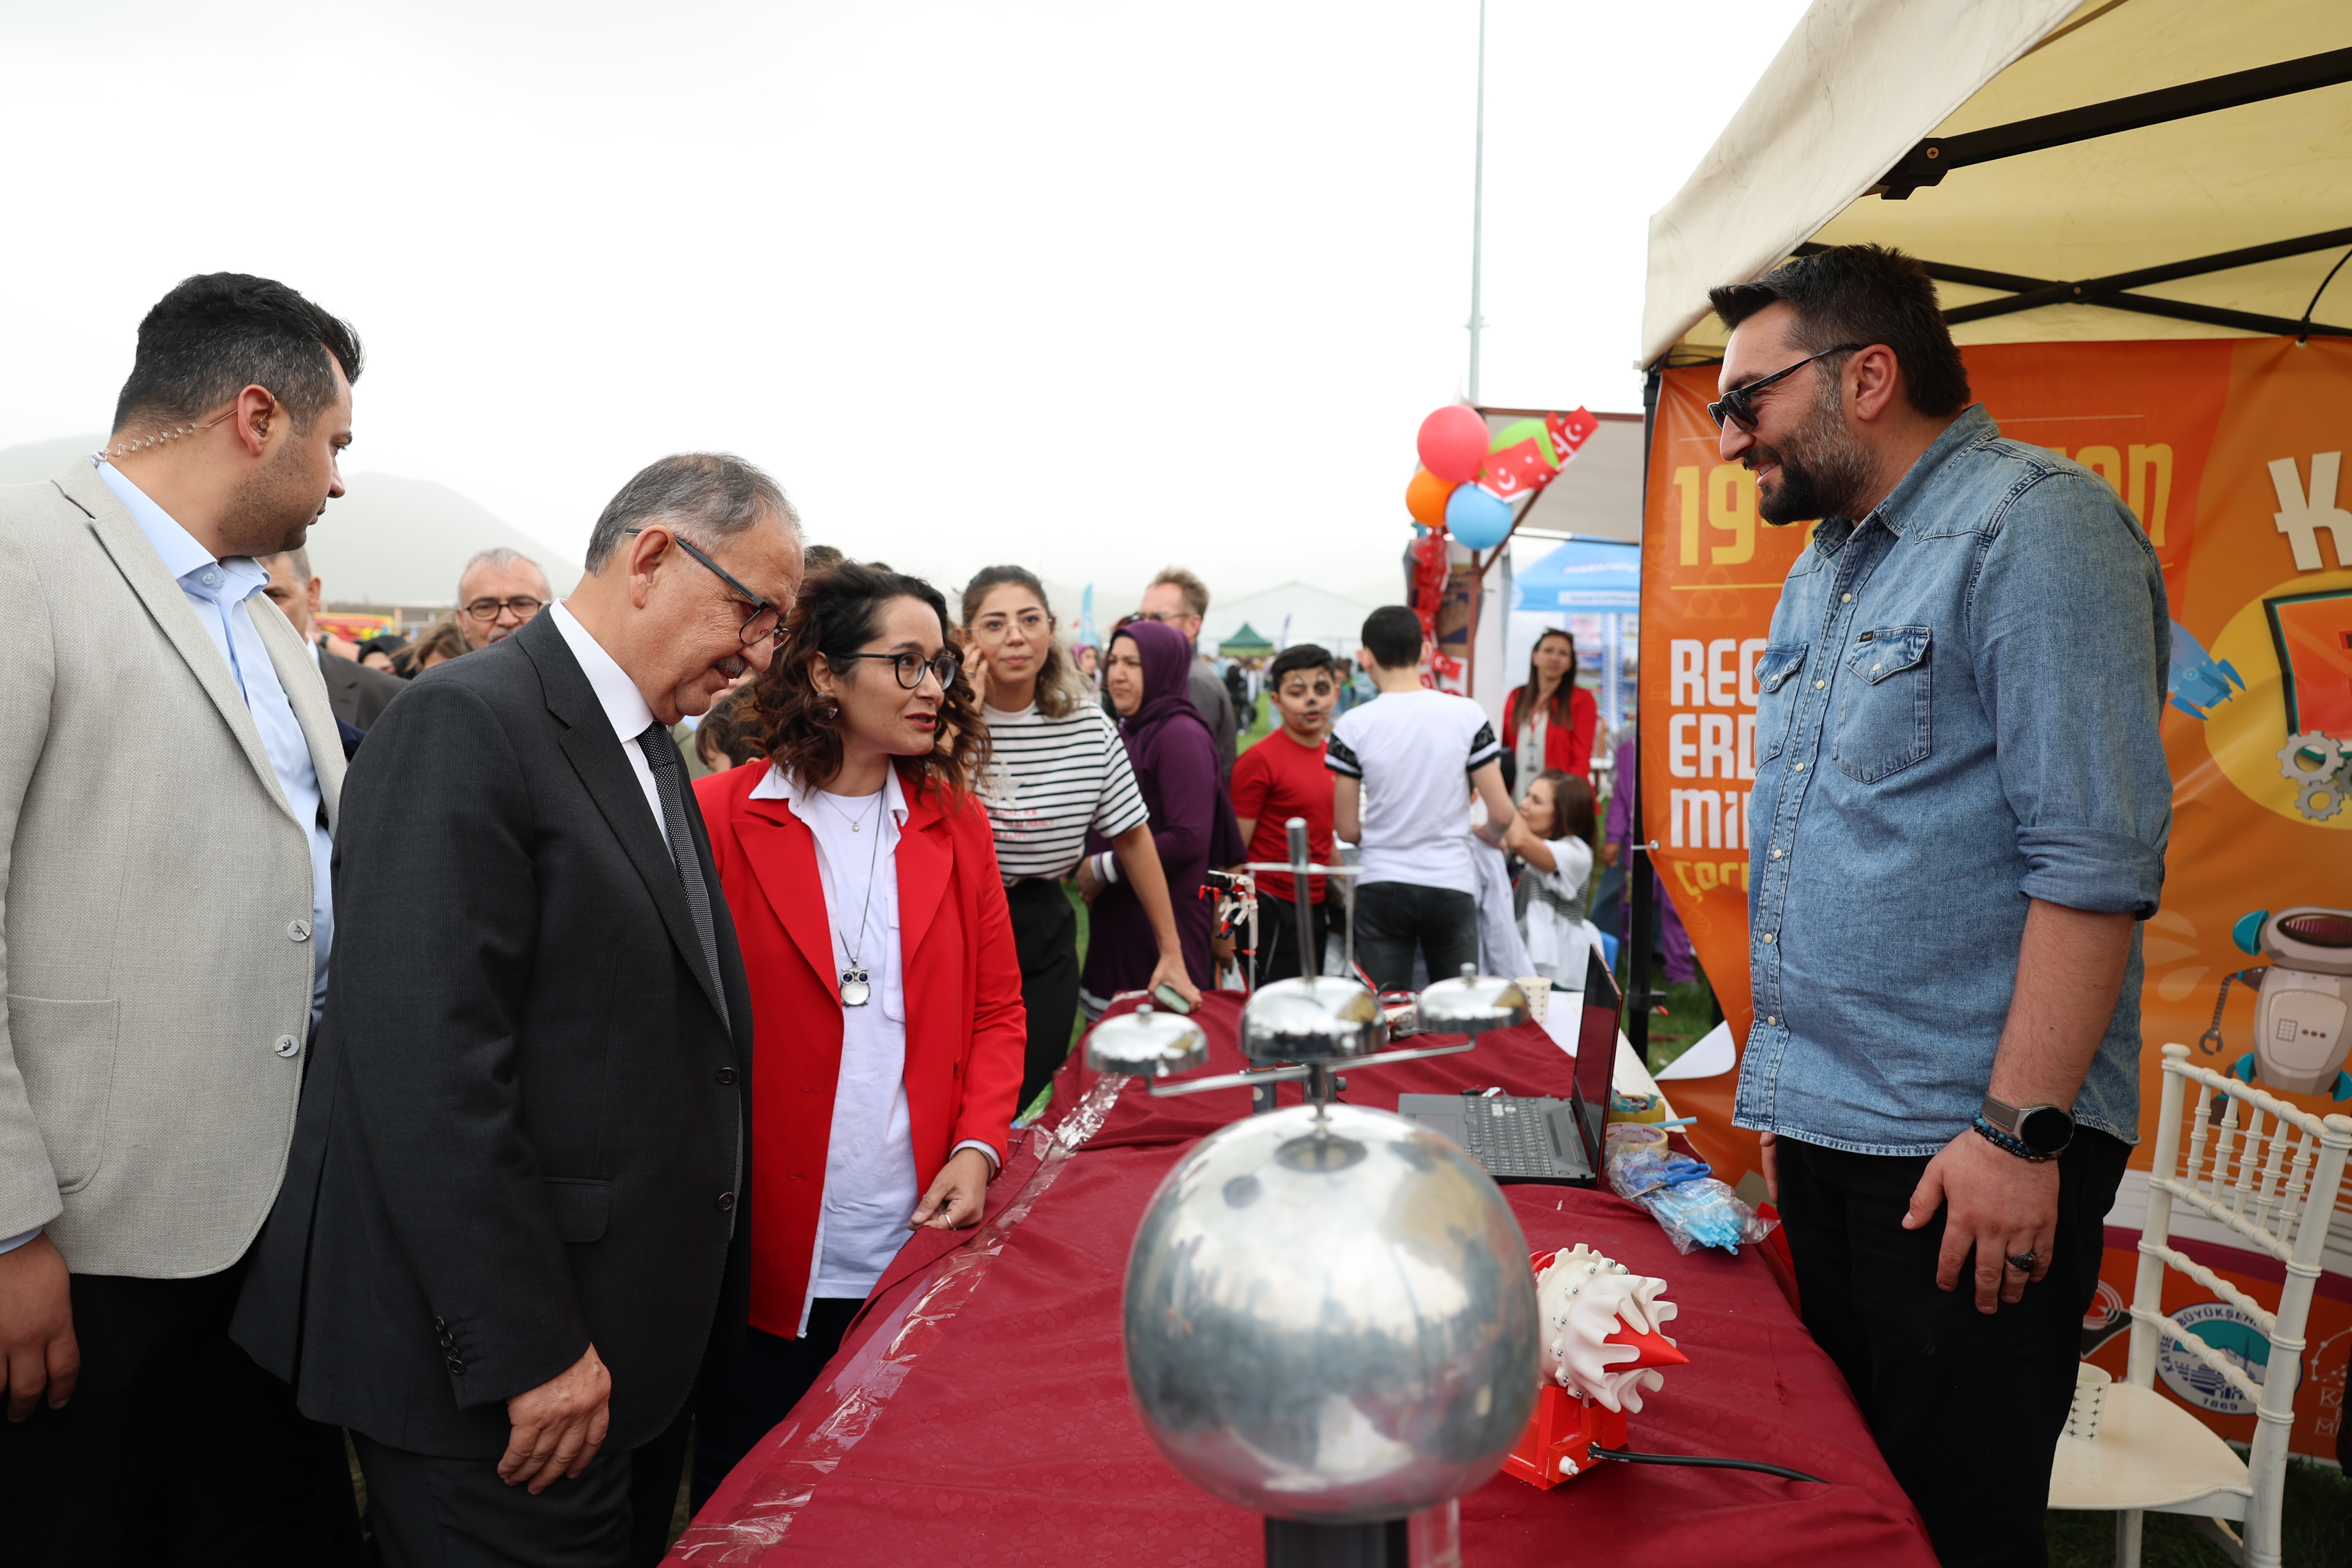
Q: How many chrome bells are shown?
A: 3